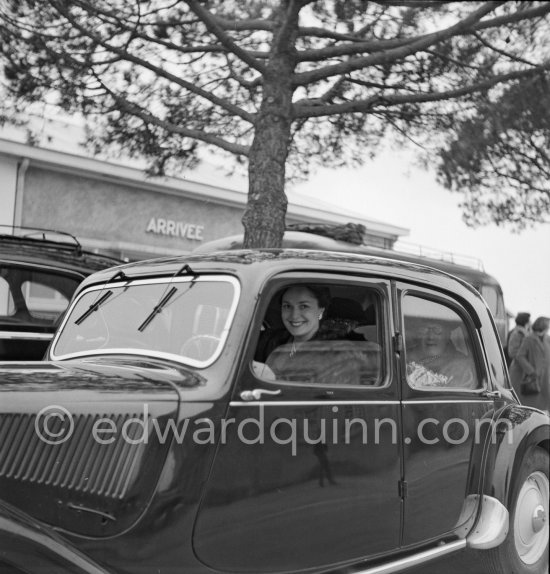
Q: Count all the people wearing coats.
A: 2